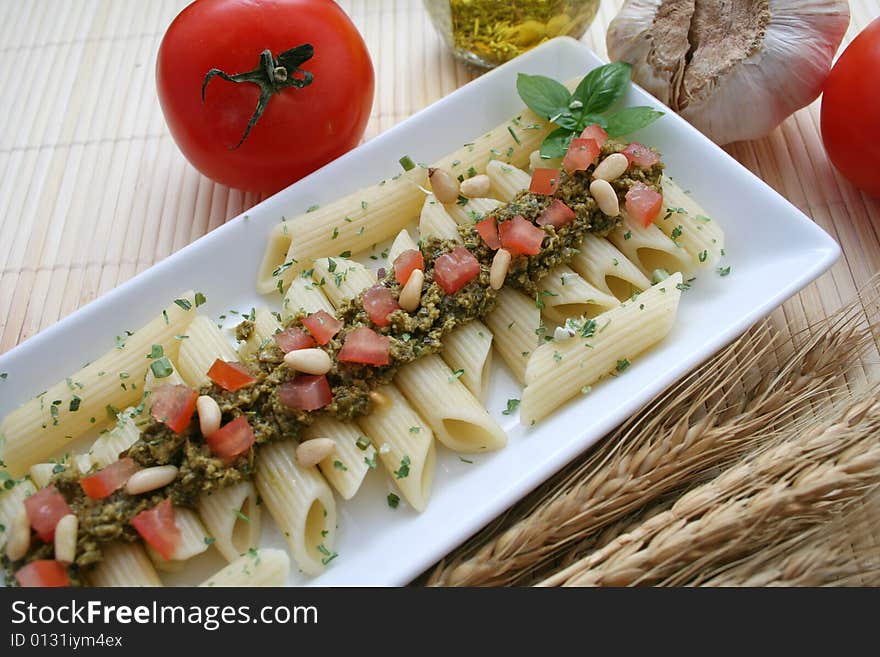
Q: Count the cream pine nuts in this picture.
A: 12